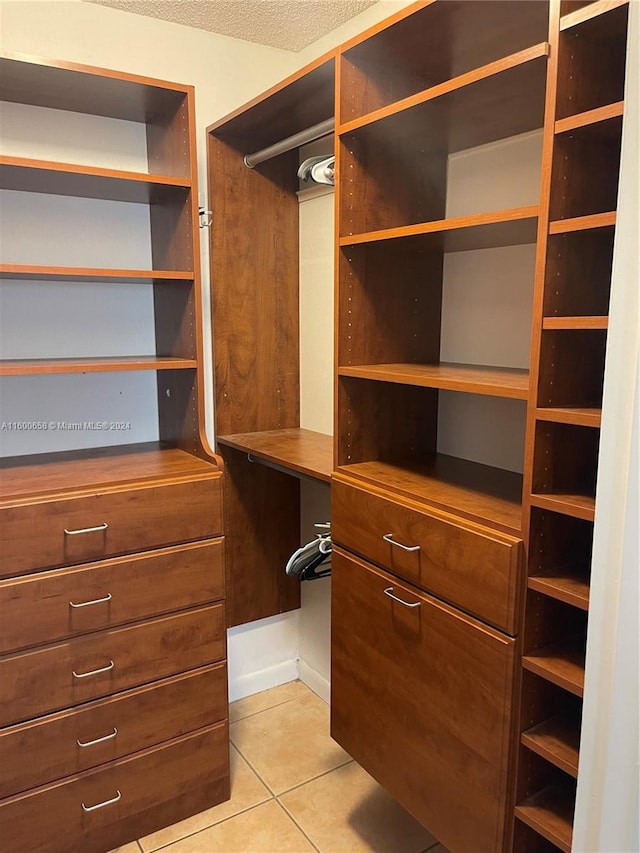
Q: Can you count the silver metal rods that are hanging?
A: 2